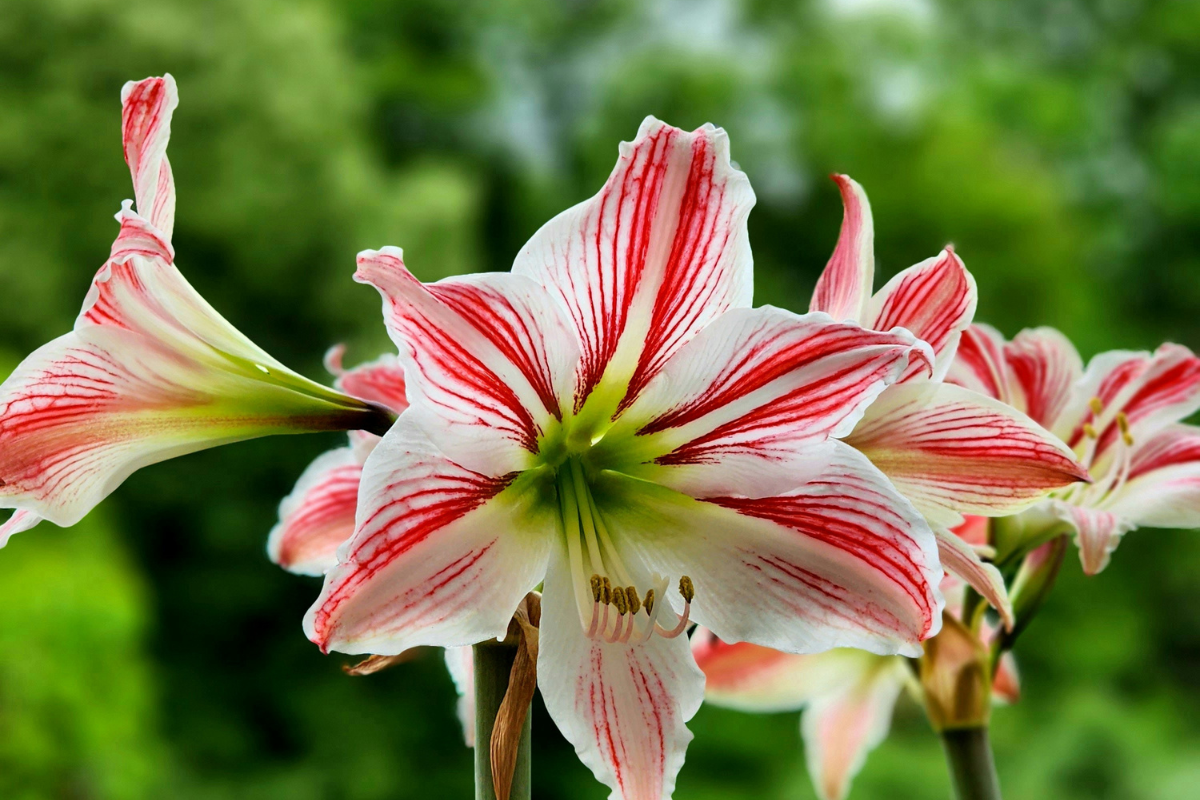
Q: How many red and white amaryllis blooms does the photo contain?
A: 6